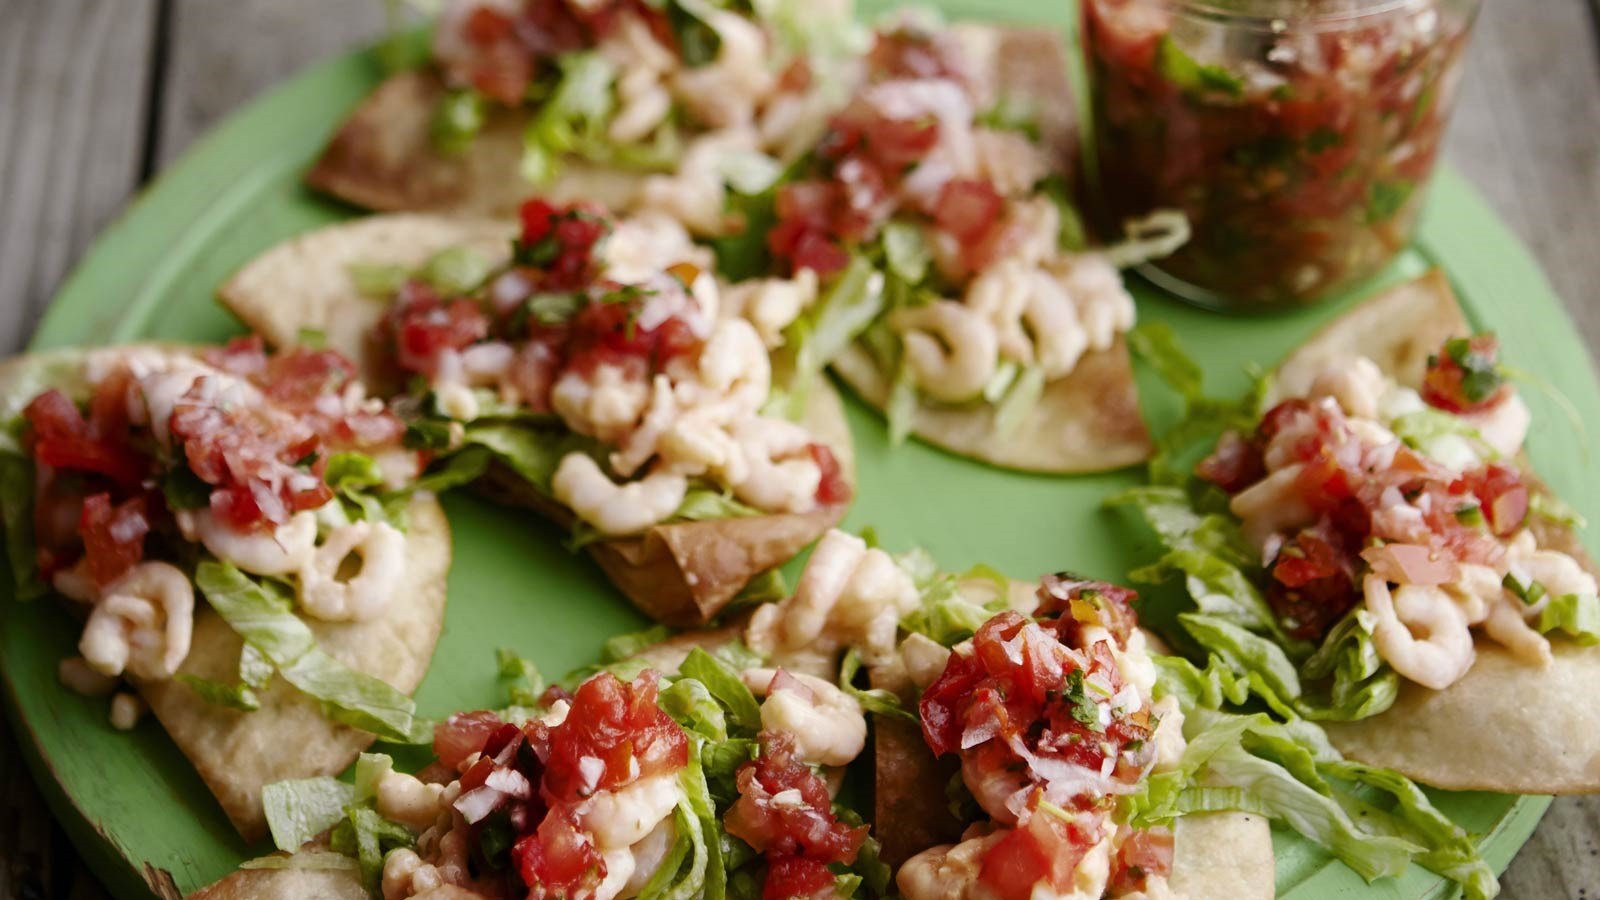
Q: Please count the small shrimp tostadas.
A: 7